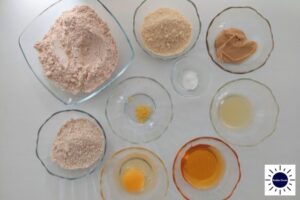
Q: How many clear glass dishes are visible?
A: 9